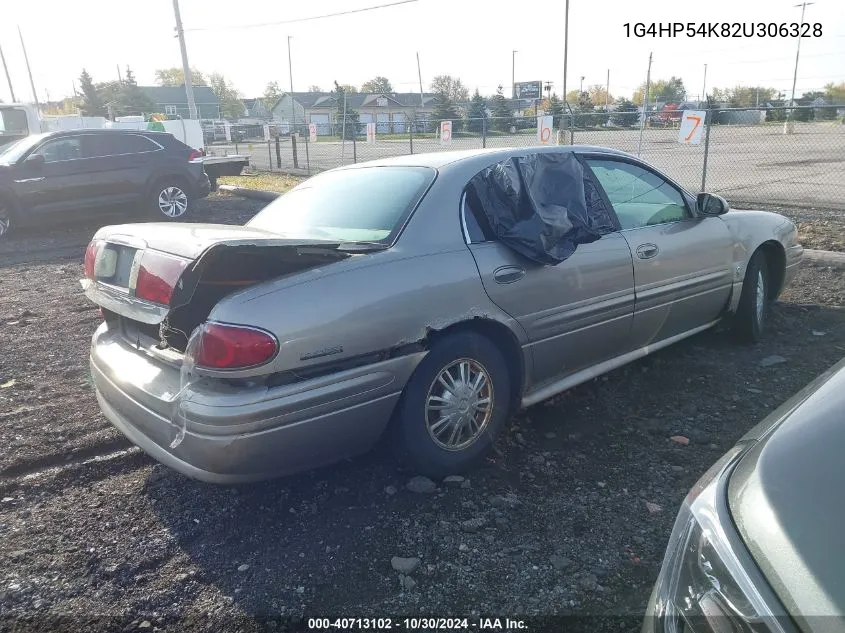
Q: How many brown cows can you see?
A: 0